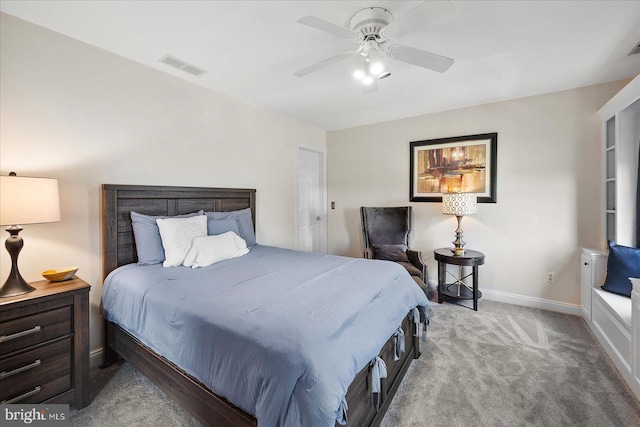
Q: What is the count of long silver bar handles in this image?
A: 3